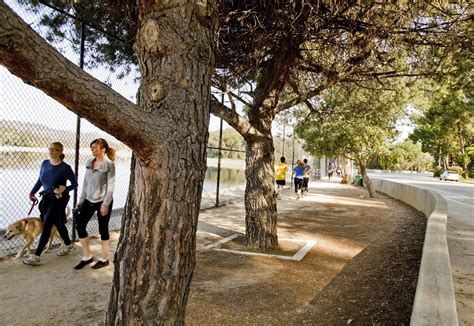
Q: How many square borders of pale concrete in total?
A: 1